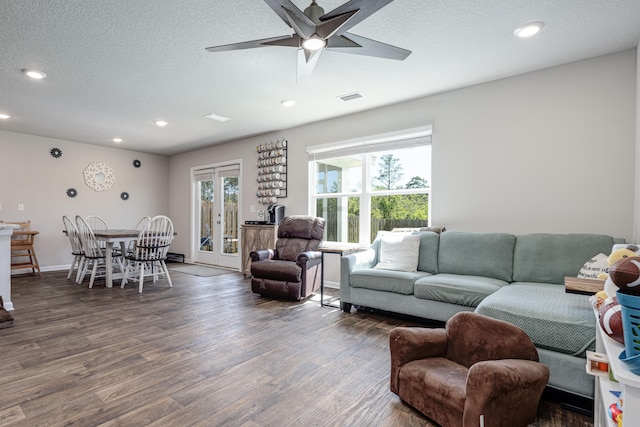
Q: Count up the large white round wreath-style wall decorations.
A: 1